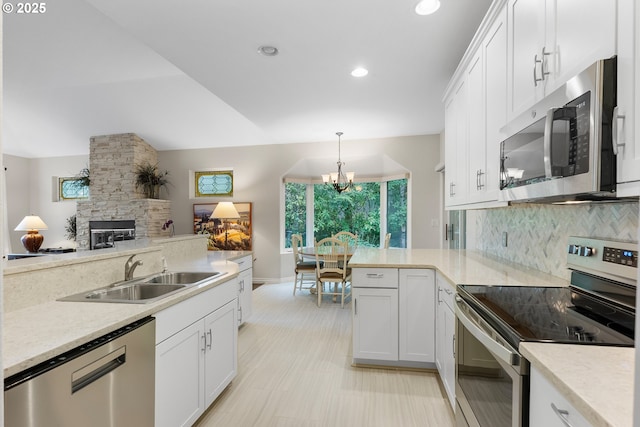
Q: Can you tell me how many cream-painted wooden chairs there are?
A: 4